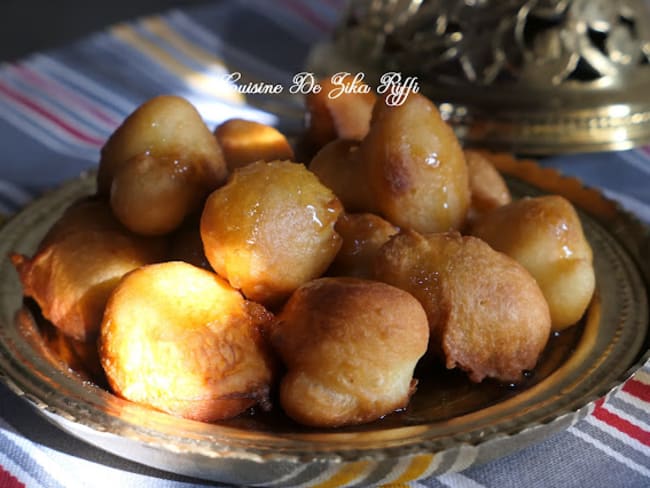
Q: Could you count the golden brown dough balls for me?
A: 13